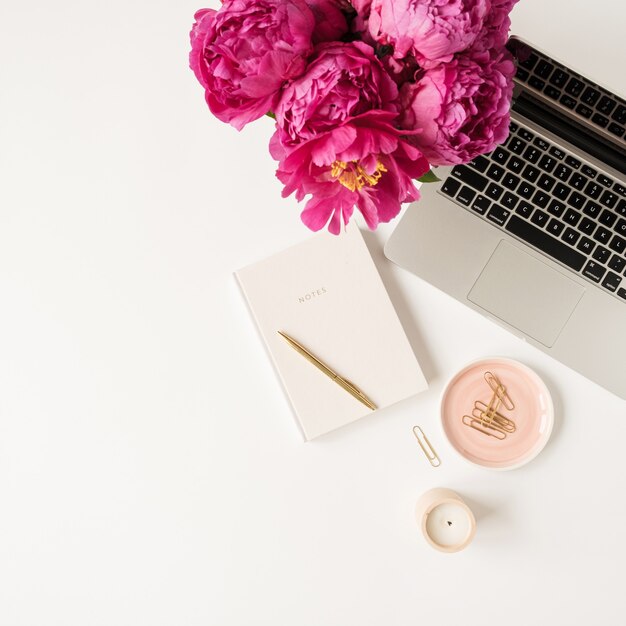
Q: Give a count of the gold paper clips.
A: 6